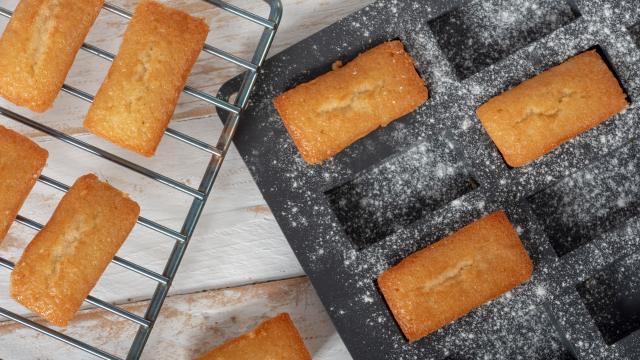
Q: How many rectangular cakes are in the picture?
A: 8